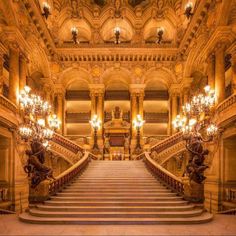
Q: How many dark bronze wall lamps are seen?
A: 5